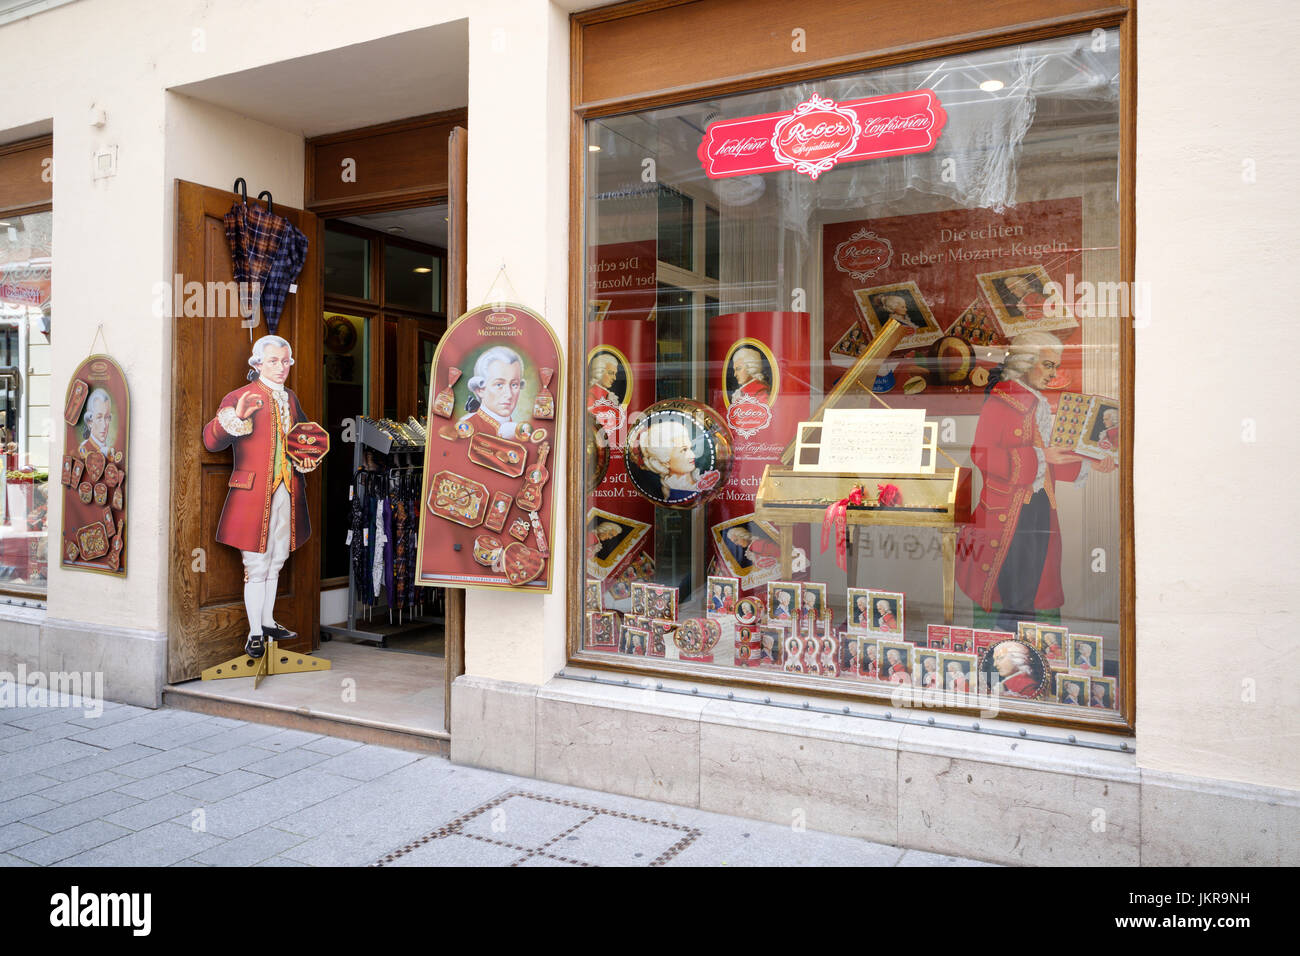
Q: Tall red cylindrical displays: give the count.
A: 2